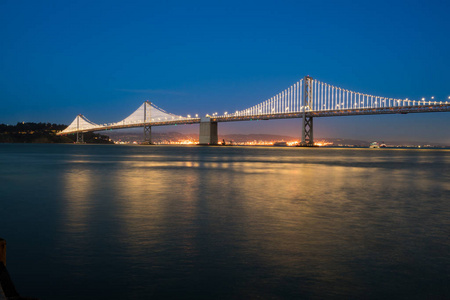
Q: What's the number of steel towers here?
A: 3